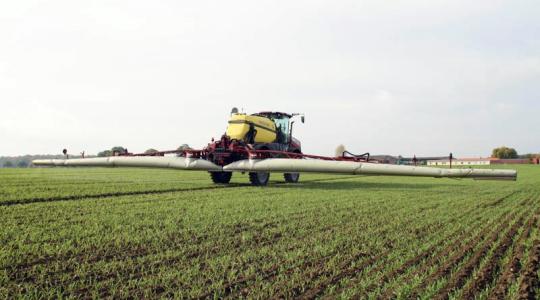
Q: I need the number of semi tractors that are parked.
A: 0